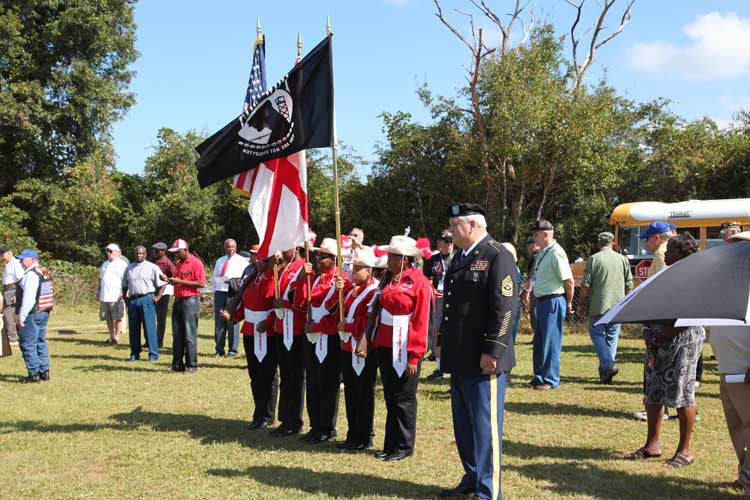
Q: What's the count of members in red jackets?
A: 5